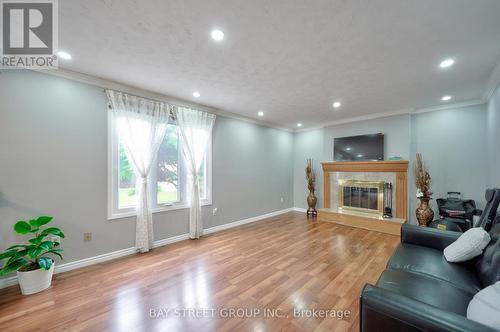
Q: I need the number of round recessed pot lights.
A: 8